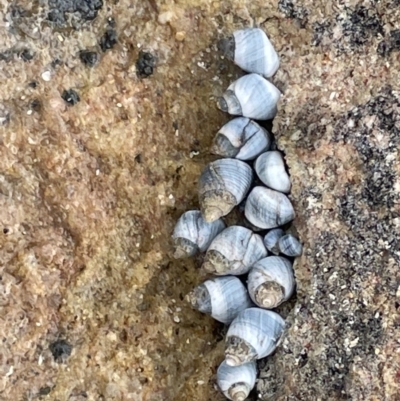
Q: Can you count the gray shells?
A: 14